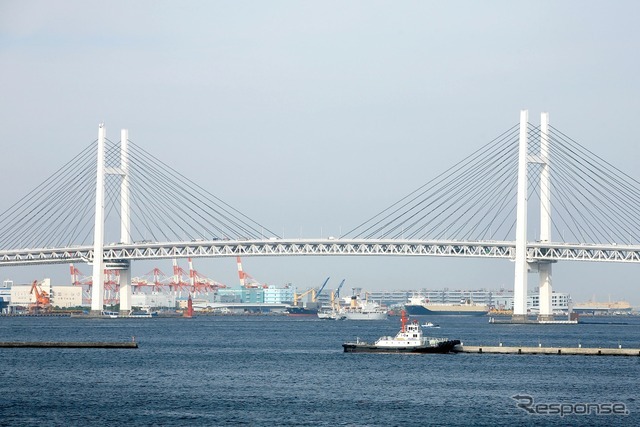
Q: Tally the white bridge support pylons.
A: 4